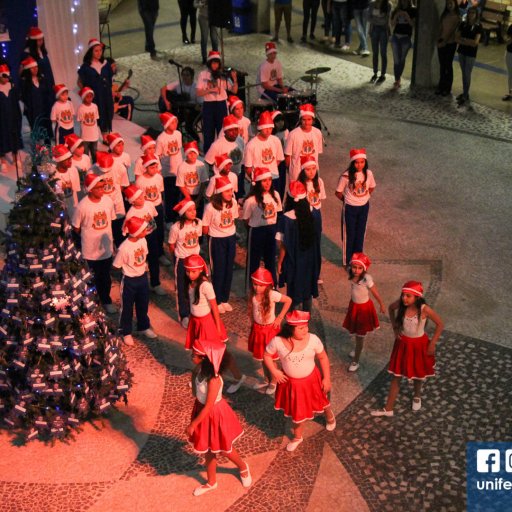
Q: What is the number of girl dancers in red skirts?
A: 6